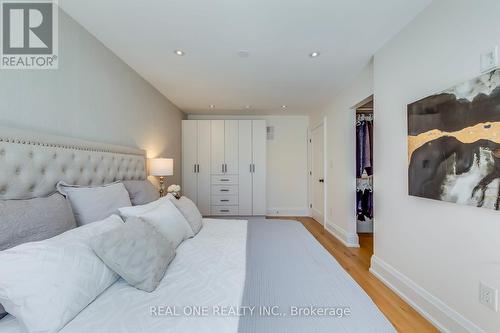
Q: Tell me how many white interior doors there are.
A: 1